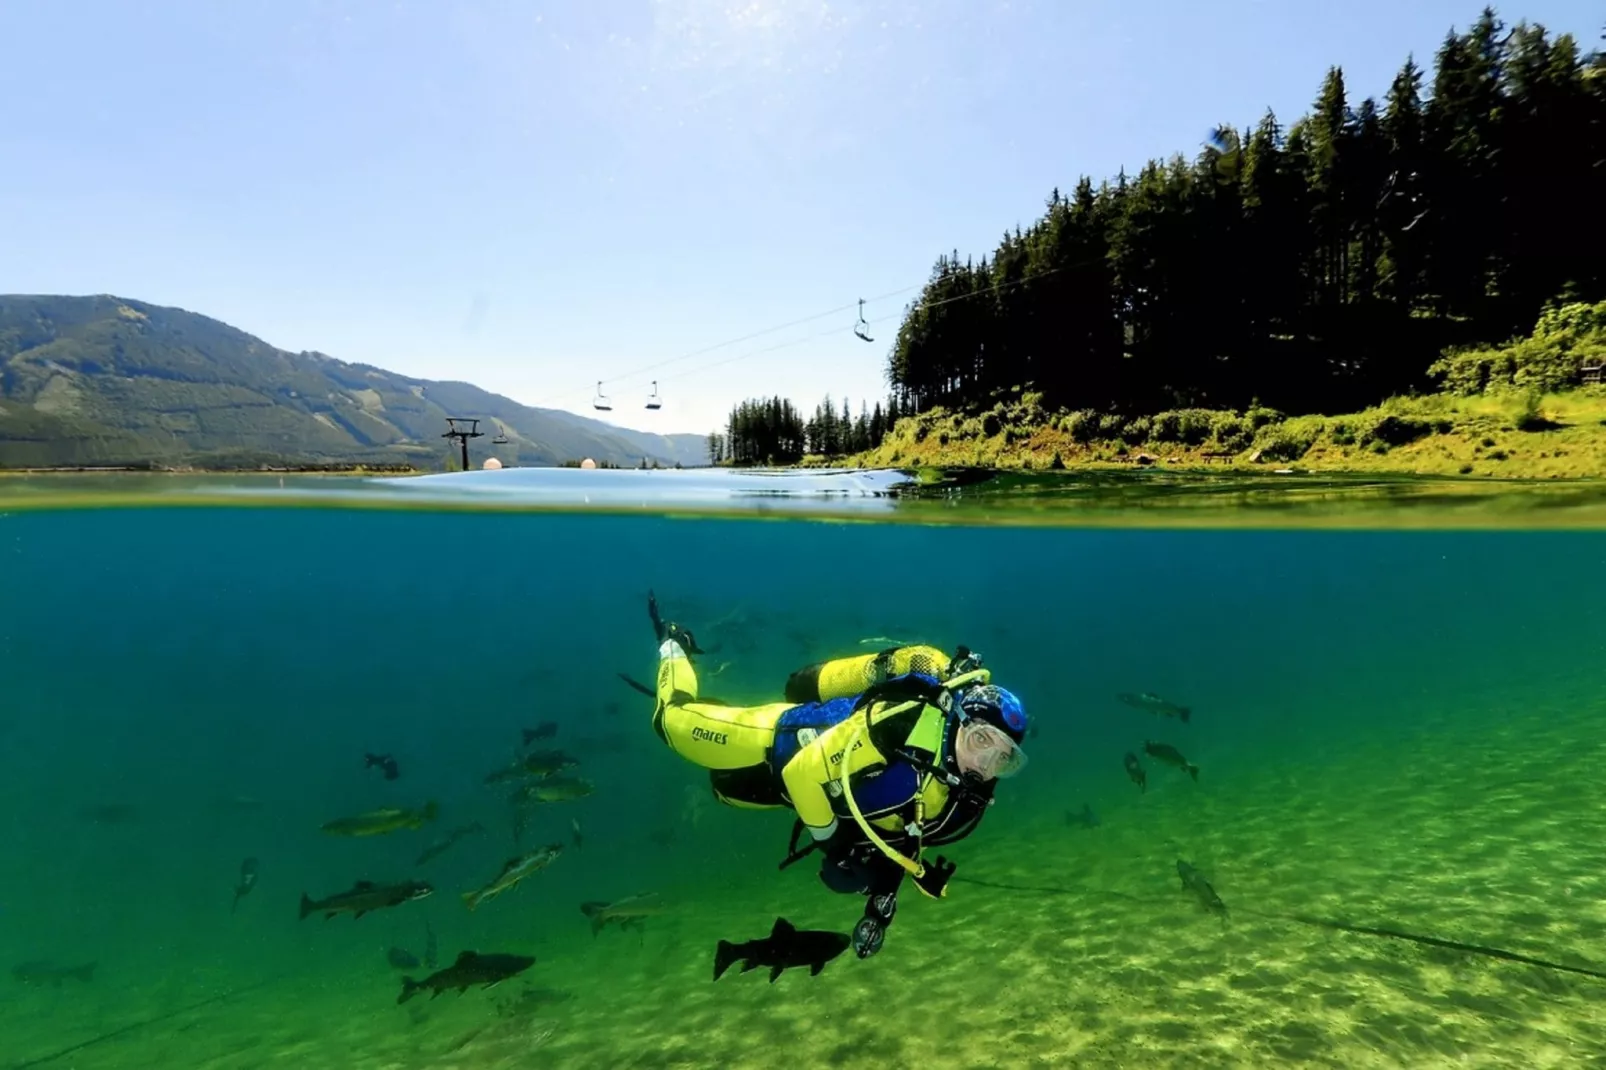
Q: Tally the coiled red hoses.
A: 0